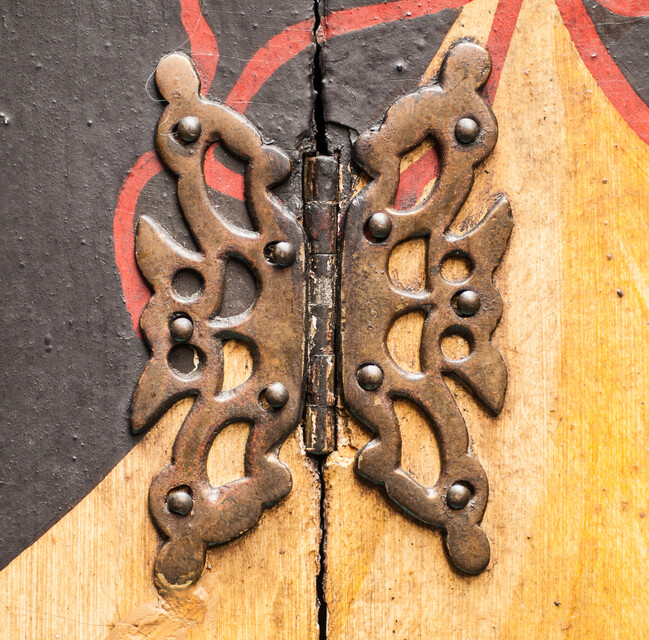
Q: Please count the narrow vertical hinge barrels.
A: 1